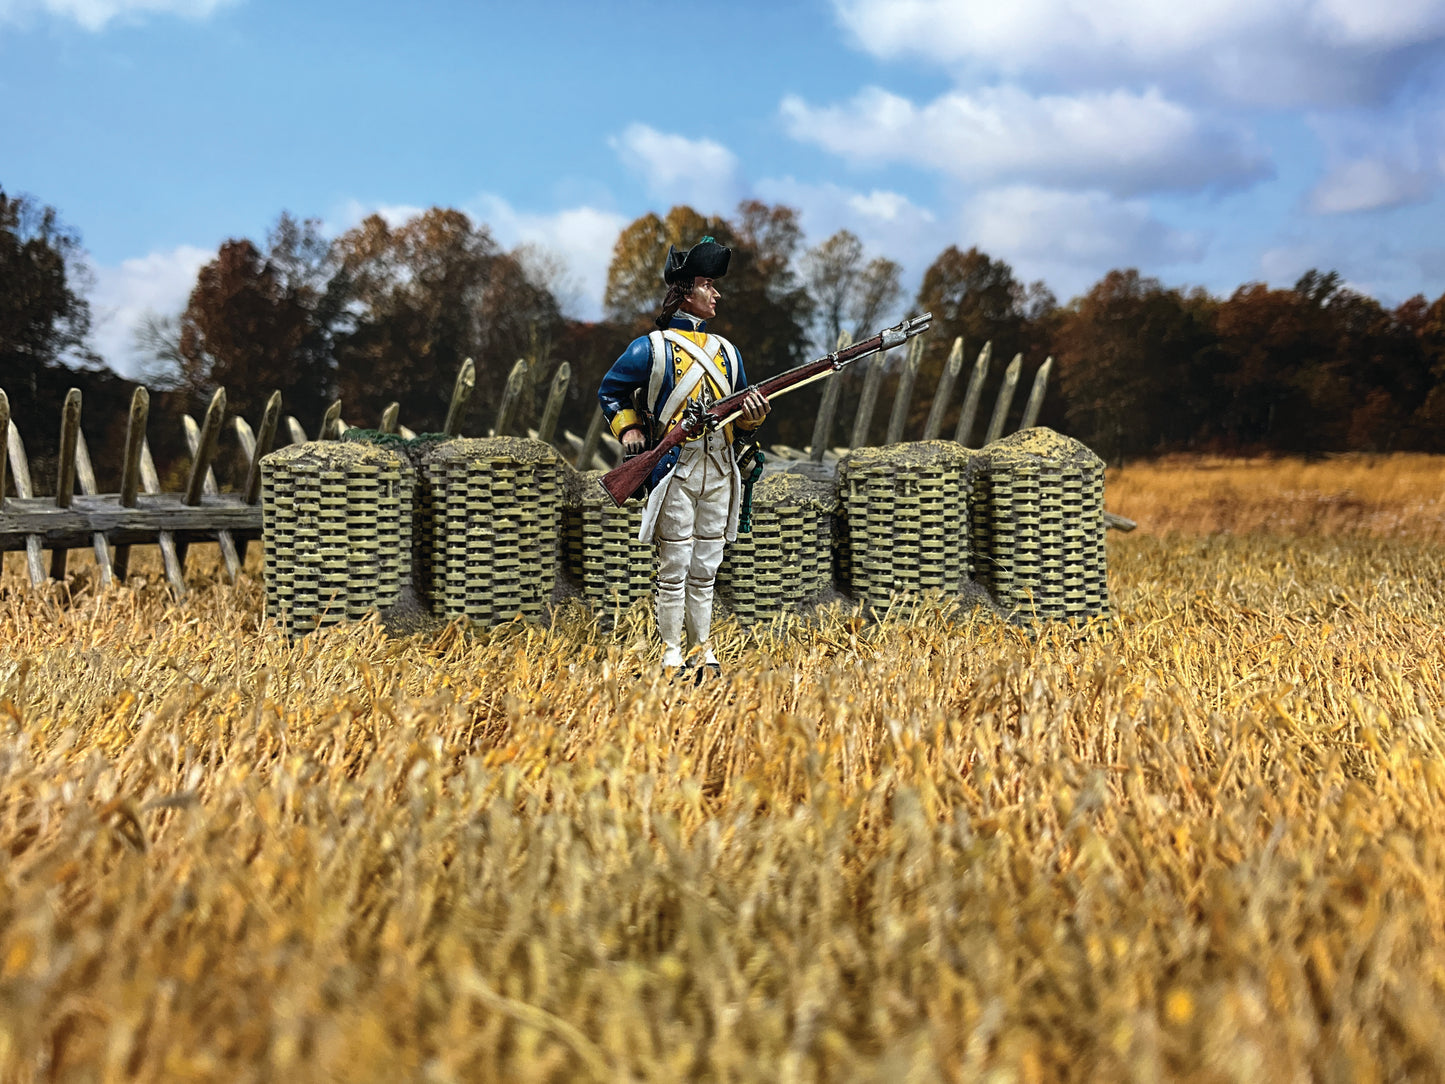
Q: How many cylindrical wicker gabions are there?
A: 6